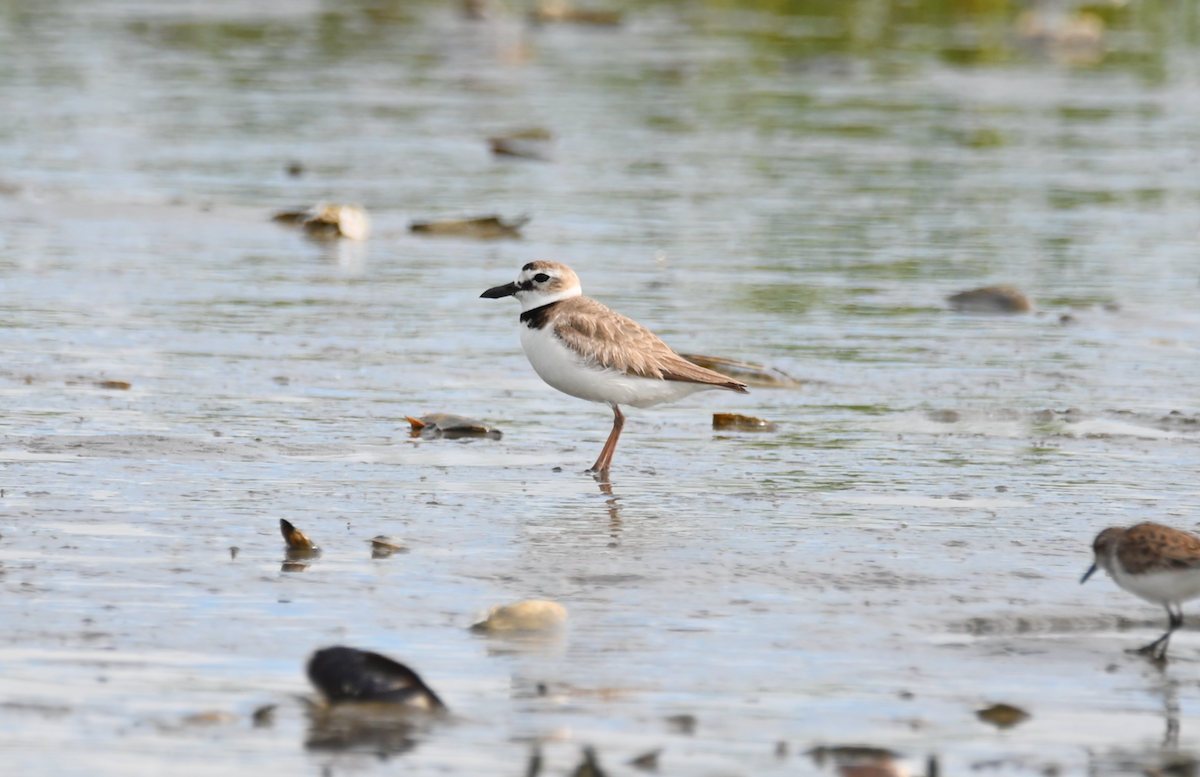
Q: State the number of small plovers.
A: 1